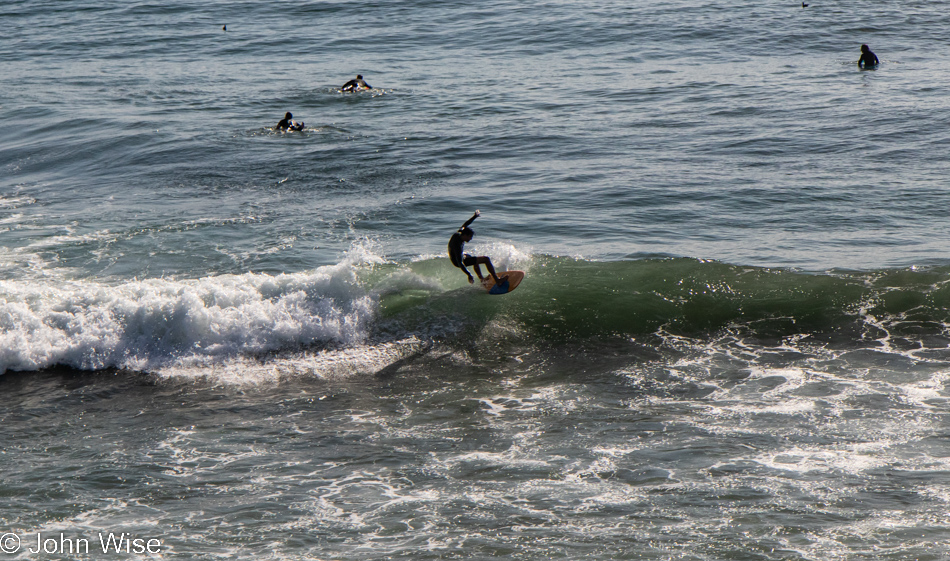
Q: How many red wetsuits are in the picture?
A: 0